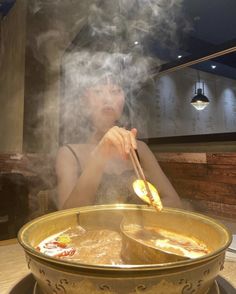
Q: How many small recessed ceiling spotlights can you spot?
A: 3